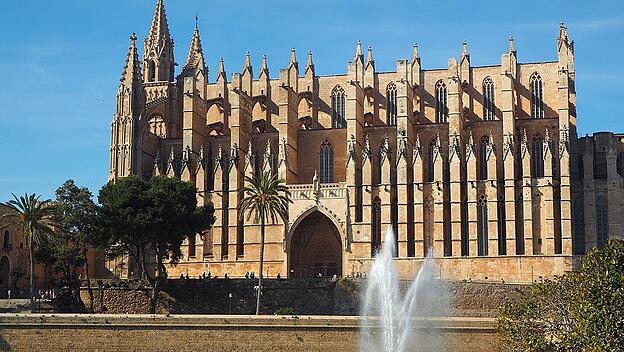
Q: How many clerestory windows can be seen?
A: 5